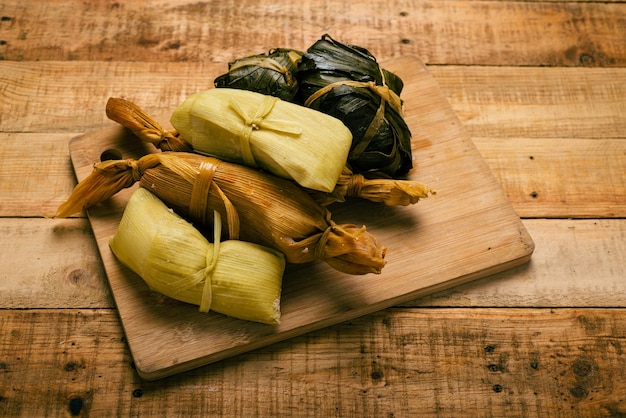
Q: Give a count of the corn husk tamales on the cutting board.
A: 4